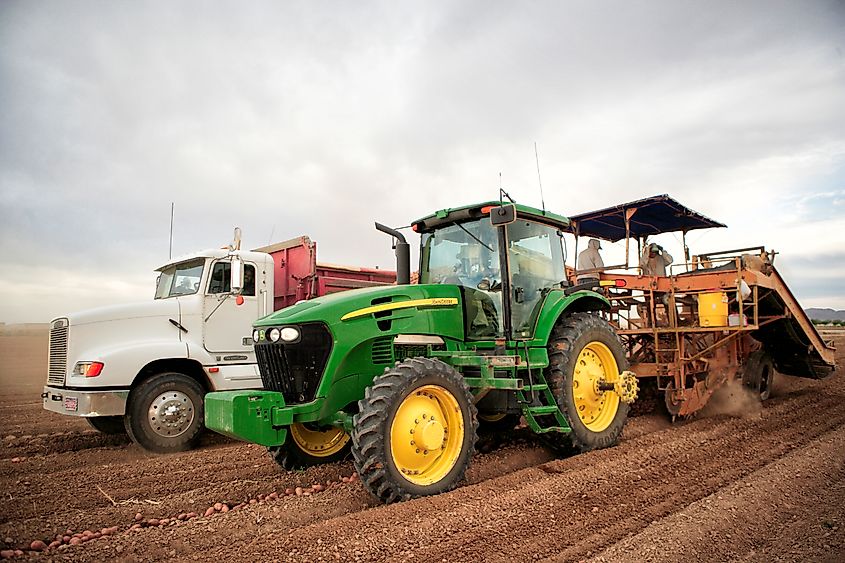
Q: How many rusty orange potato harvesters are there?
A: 1